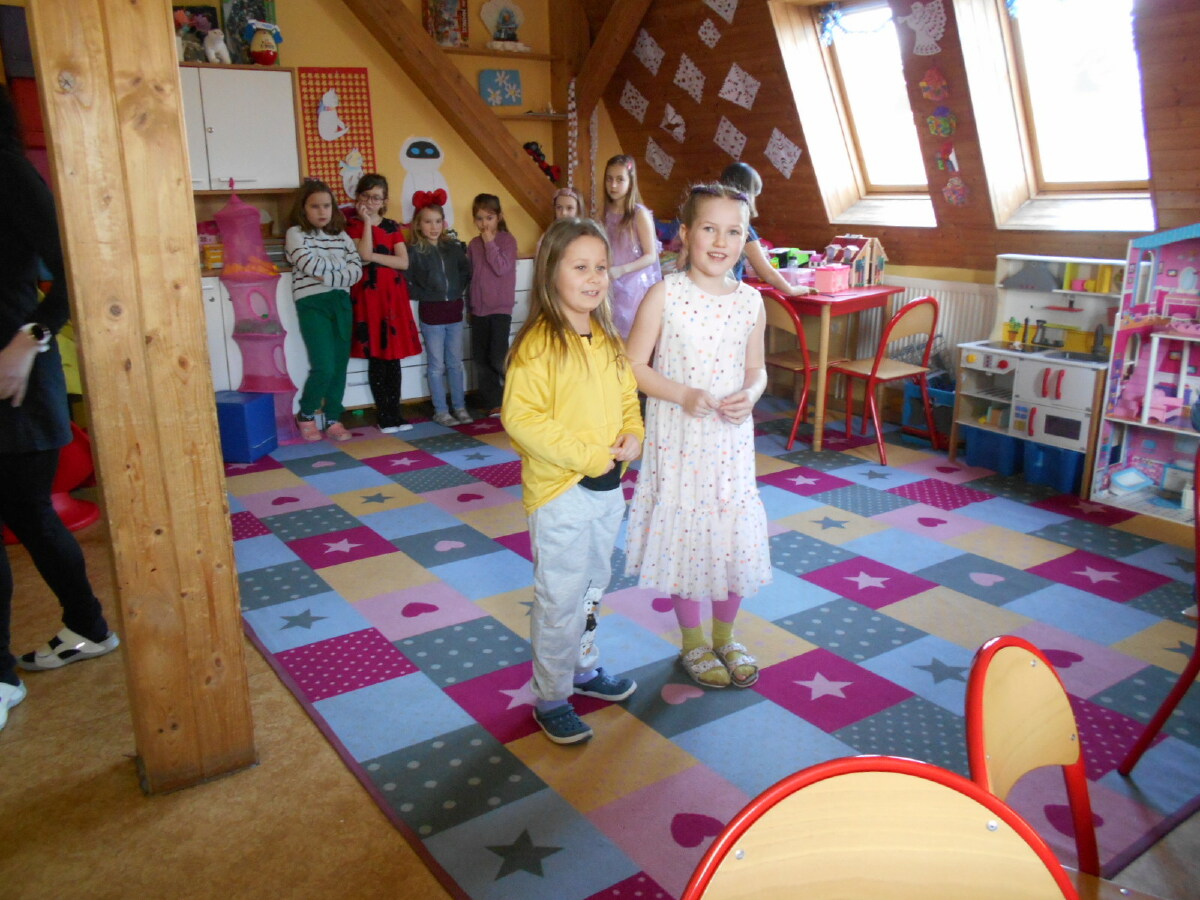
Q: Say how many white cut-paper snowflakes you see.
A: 10